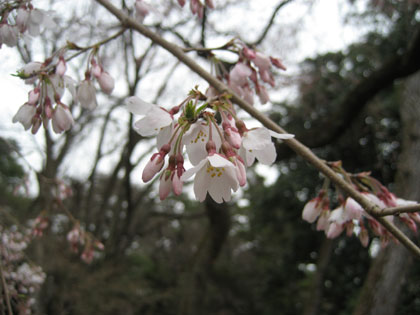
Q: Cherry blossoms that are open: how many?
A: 4